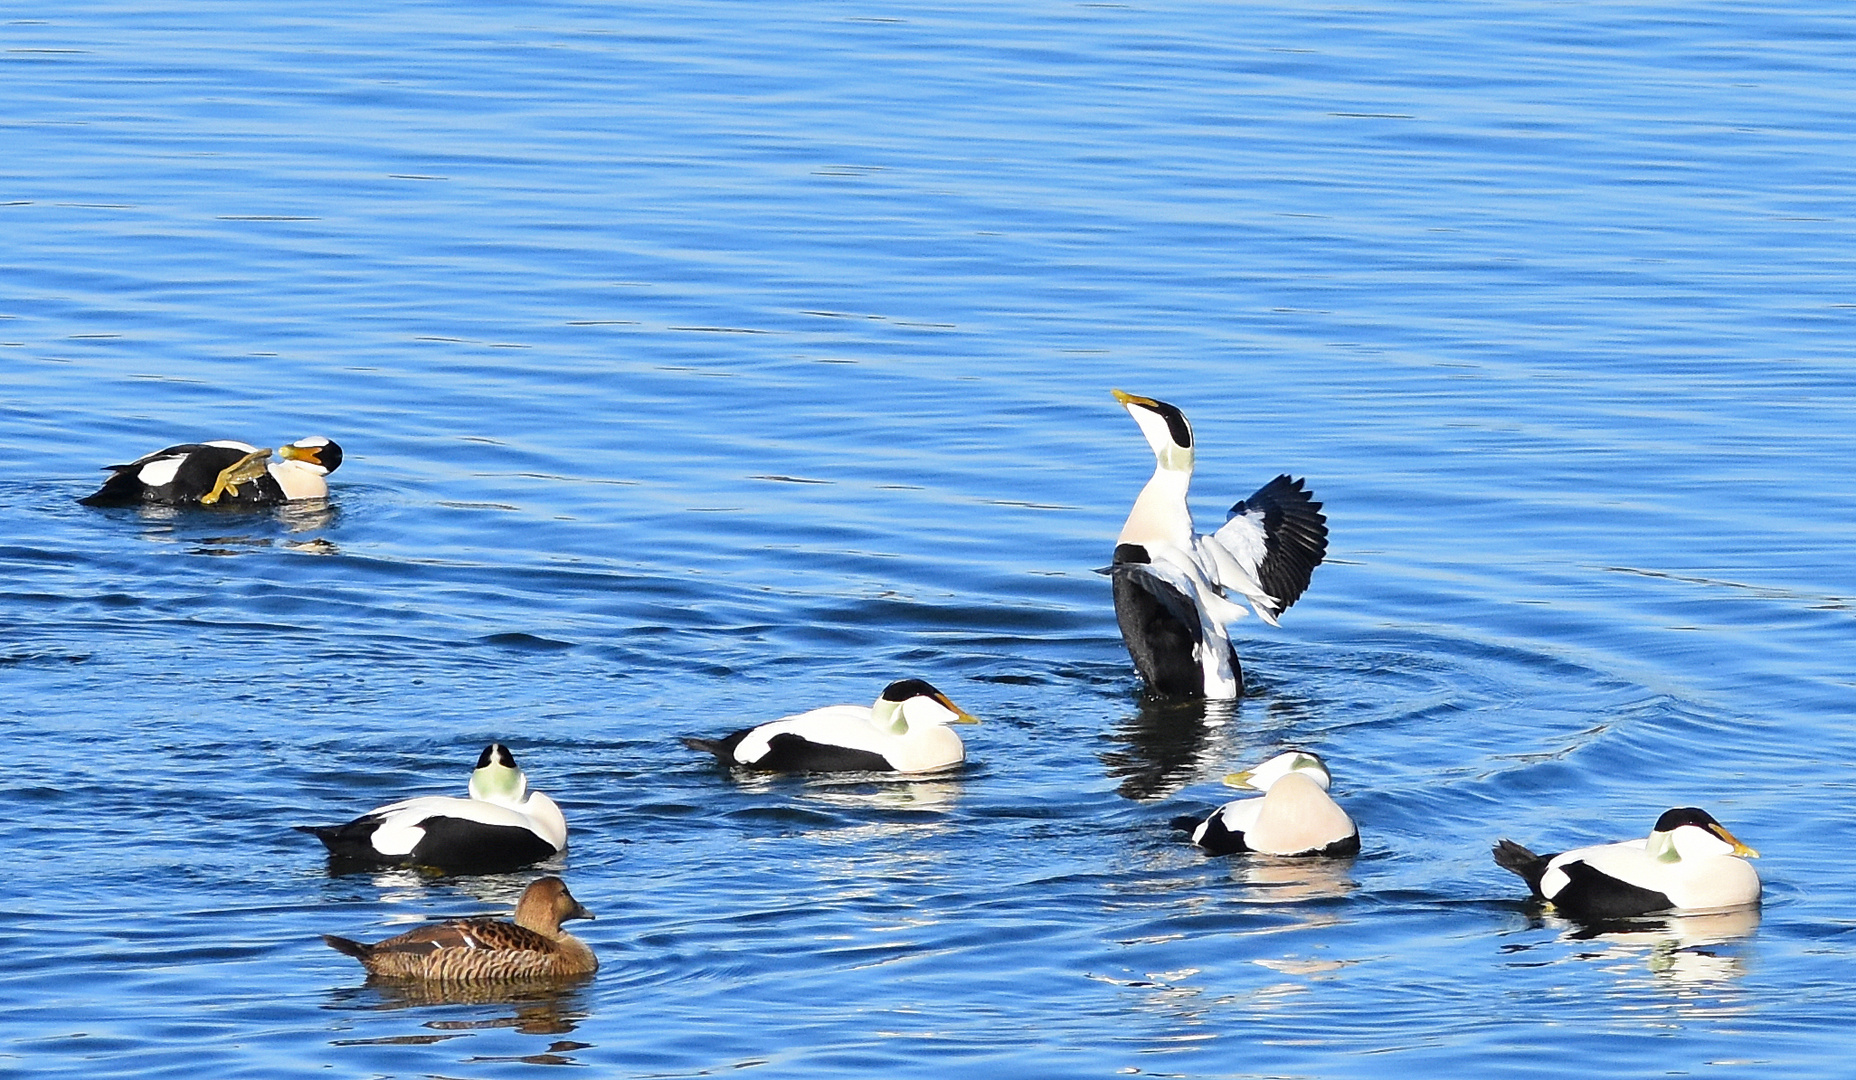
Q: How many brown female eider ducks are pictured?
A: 1